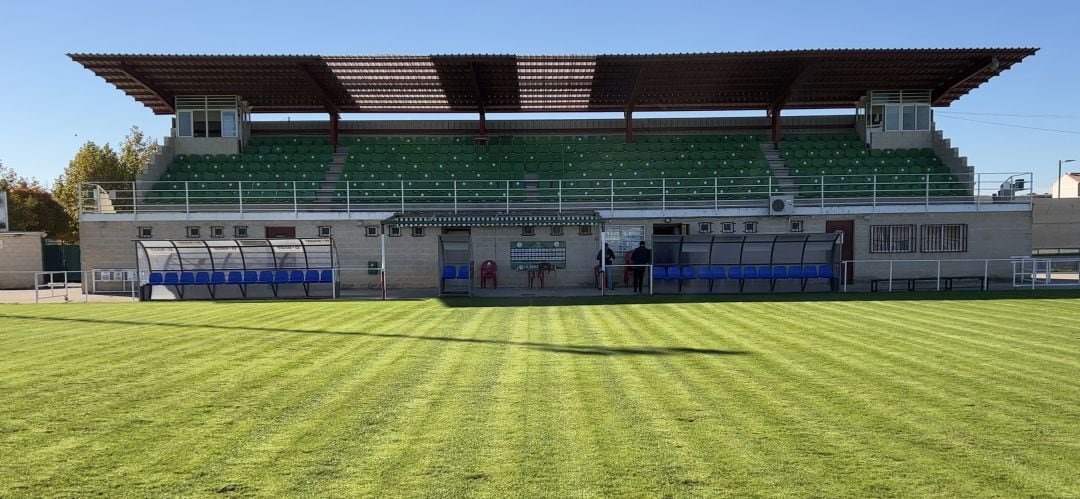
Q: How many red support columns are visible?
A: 4